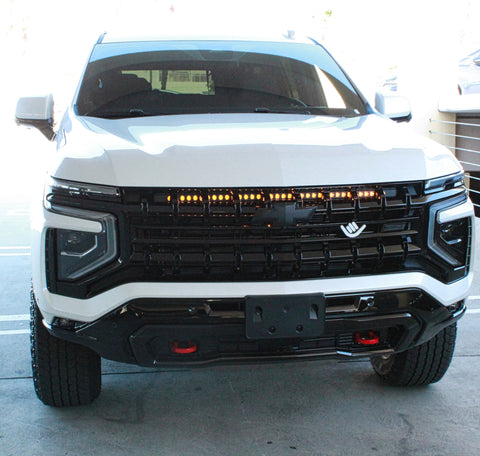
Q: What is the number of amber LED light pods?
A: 7